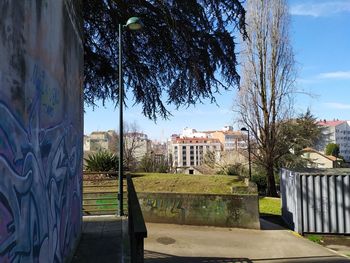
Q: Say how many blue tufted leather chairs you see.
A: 0